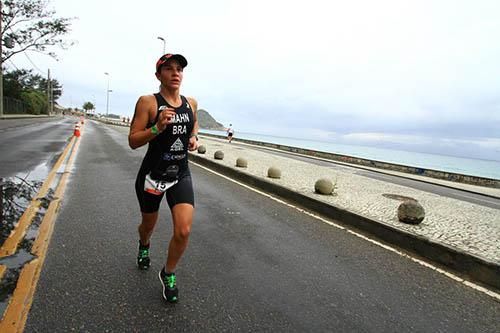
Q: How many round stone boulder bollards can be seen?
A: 6